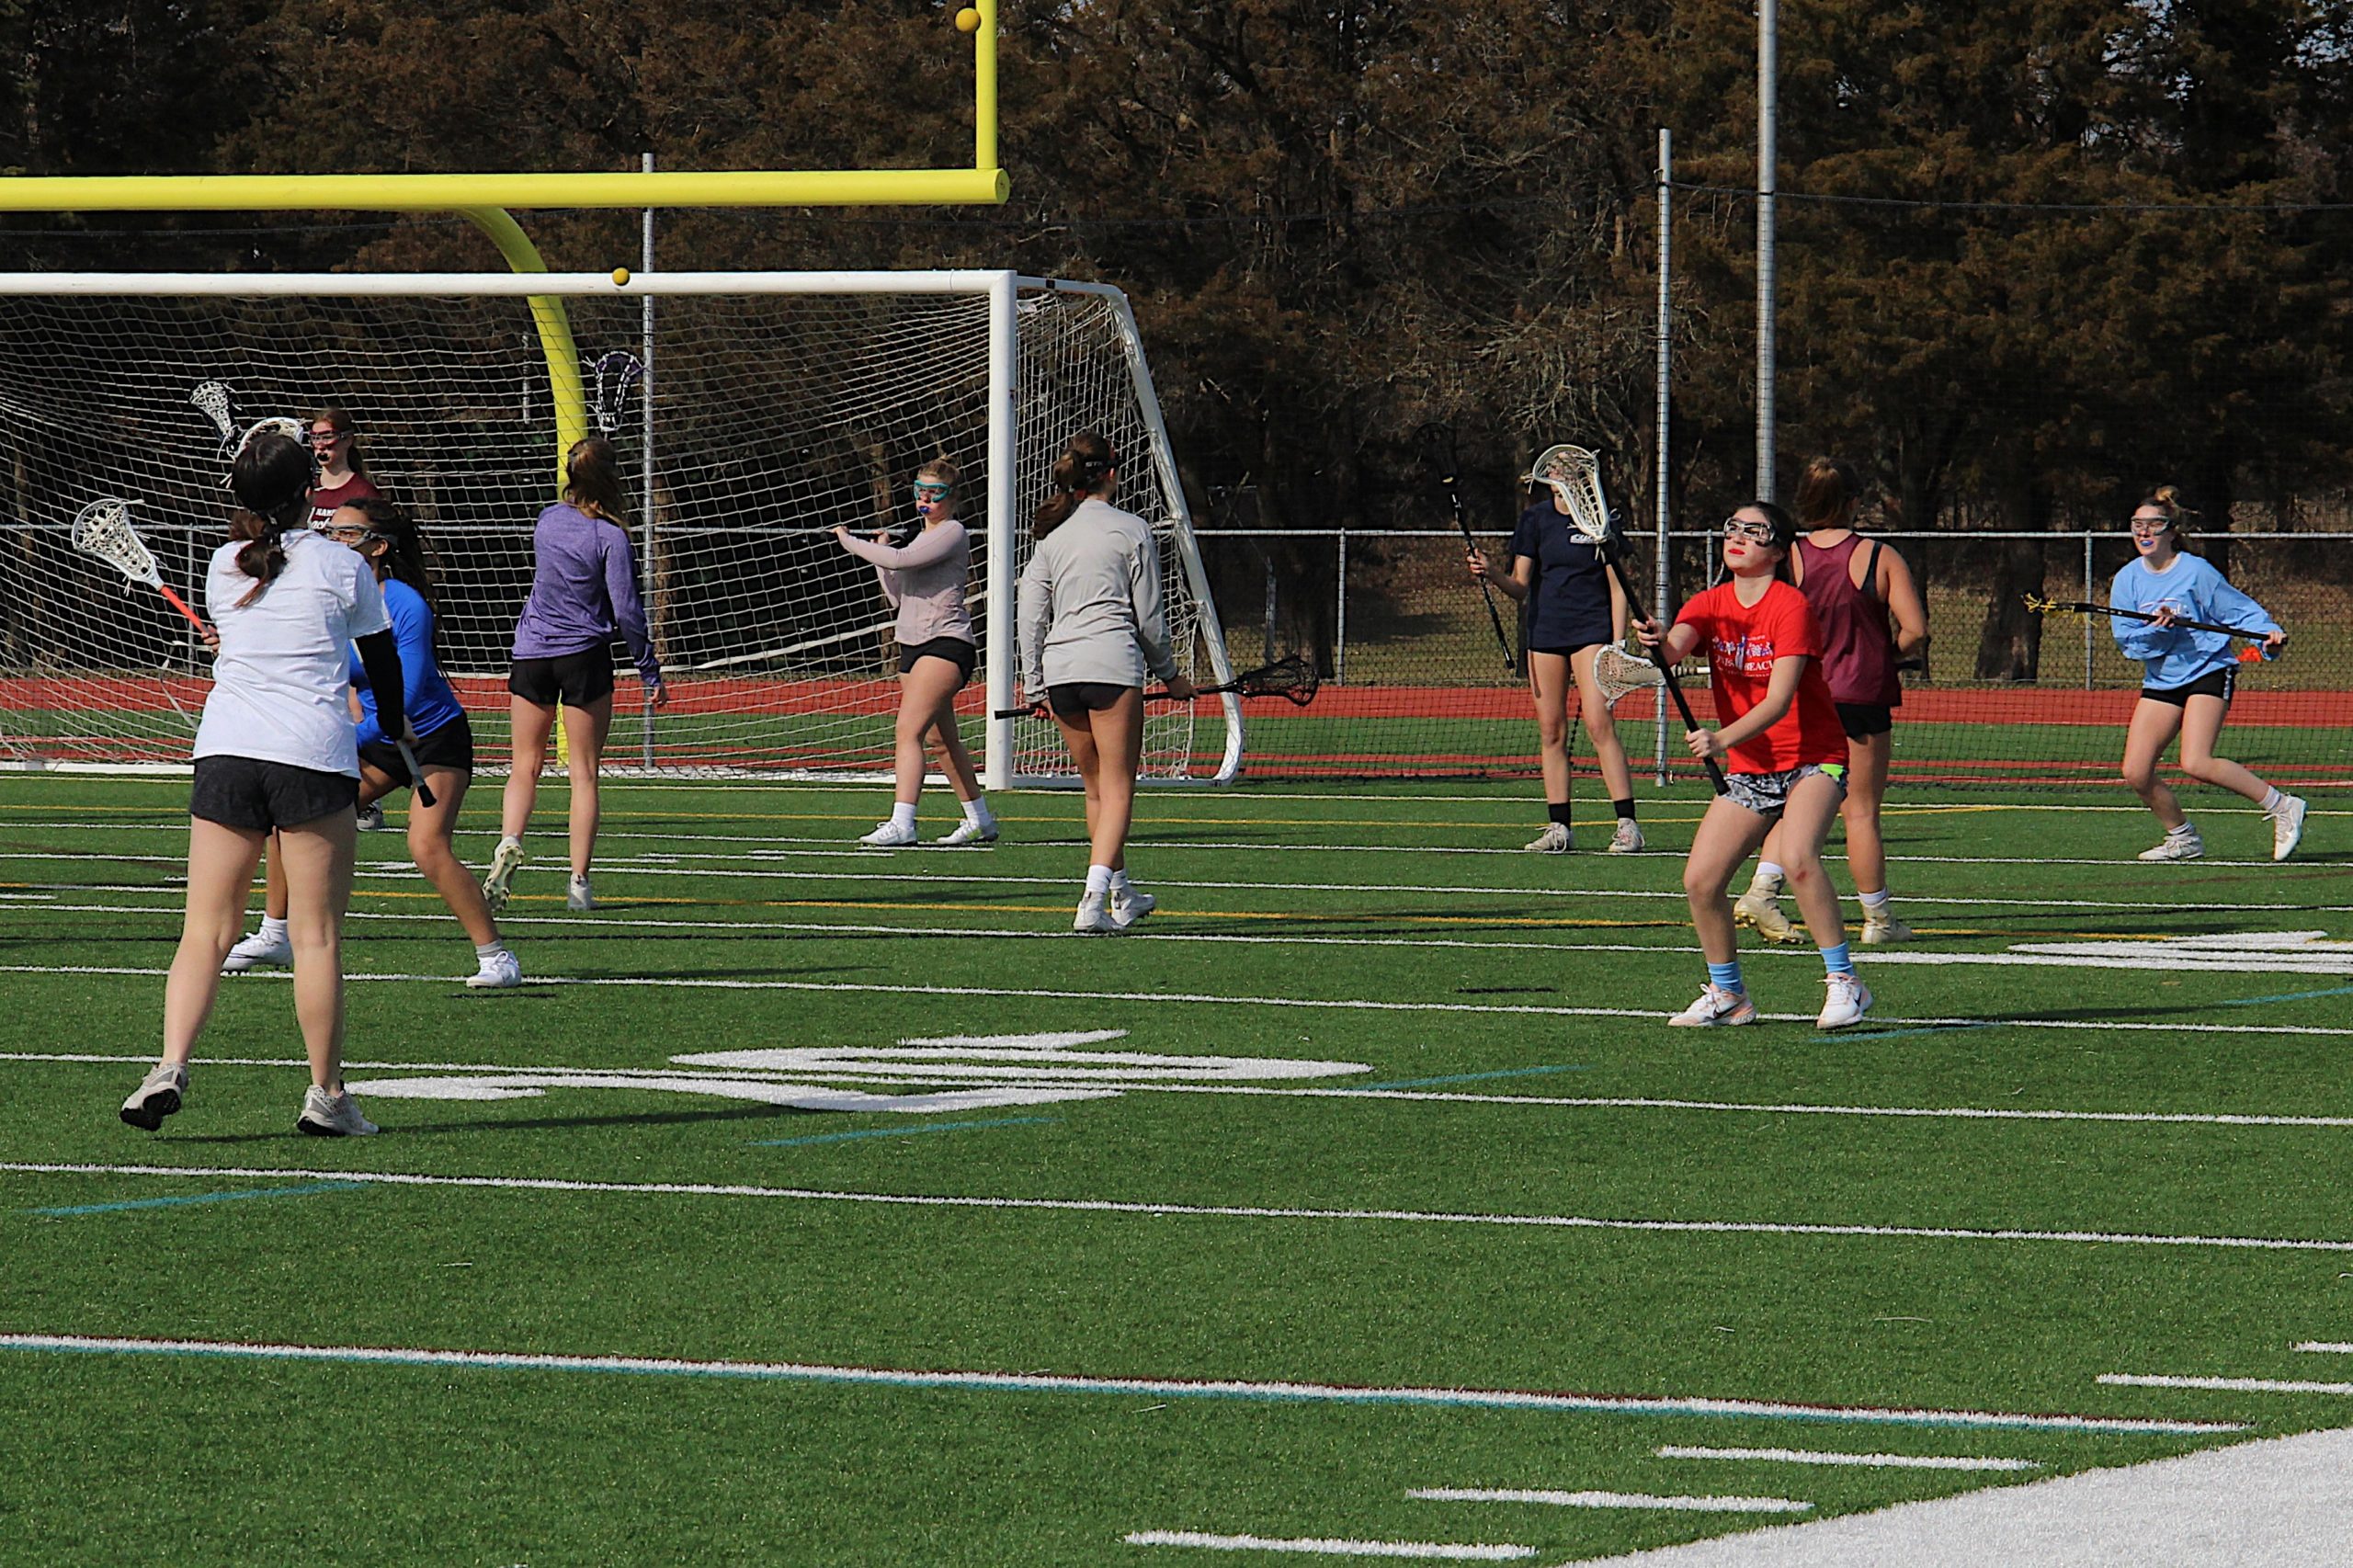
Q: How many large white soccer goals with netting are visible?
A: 1